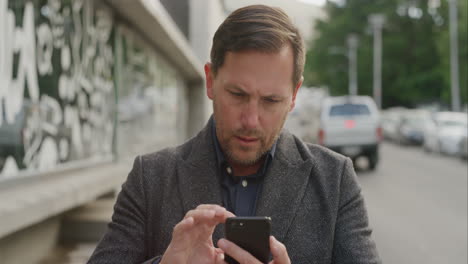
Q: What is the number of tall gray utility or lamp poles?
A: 3